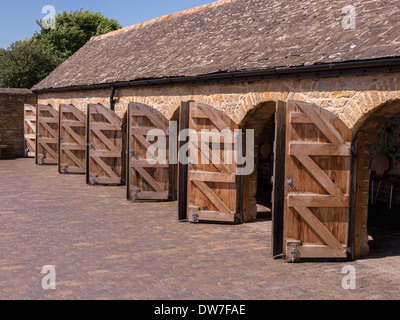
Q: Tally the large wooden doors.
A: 7